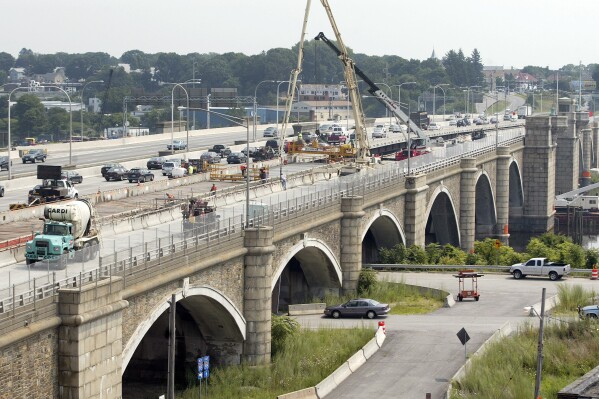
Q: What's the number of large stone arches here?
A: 6